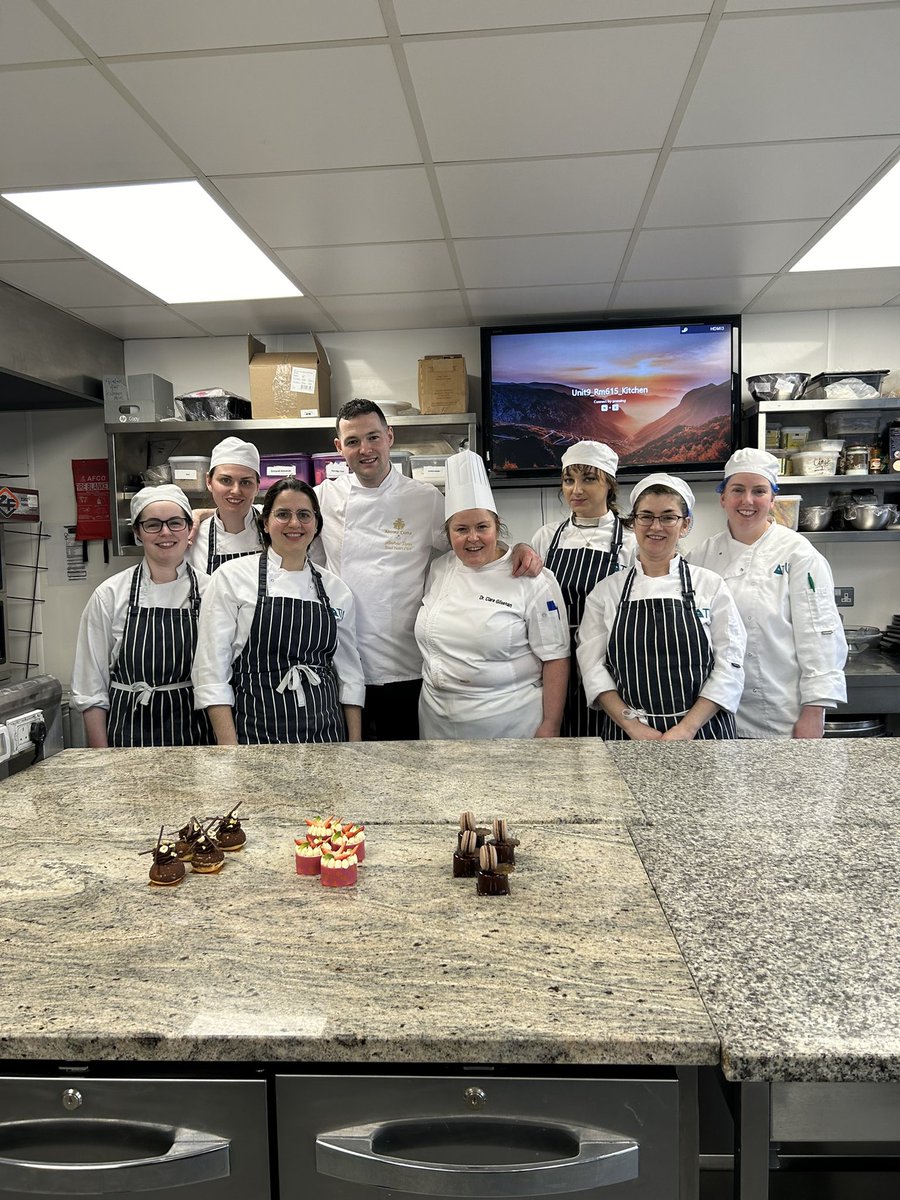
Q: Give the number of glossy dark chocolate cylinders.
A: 4